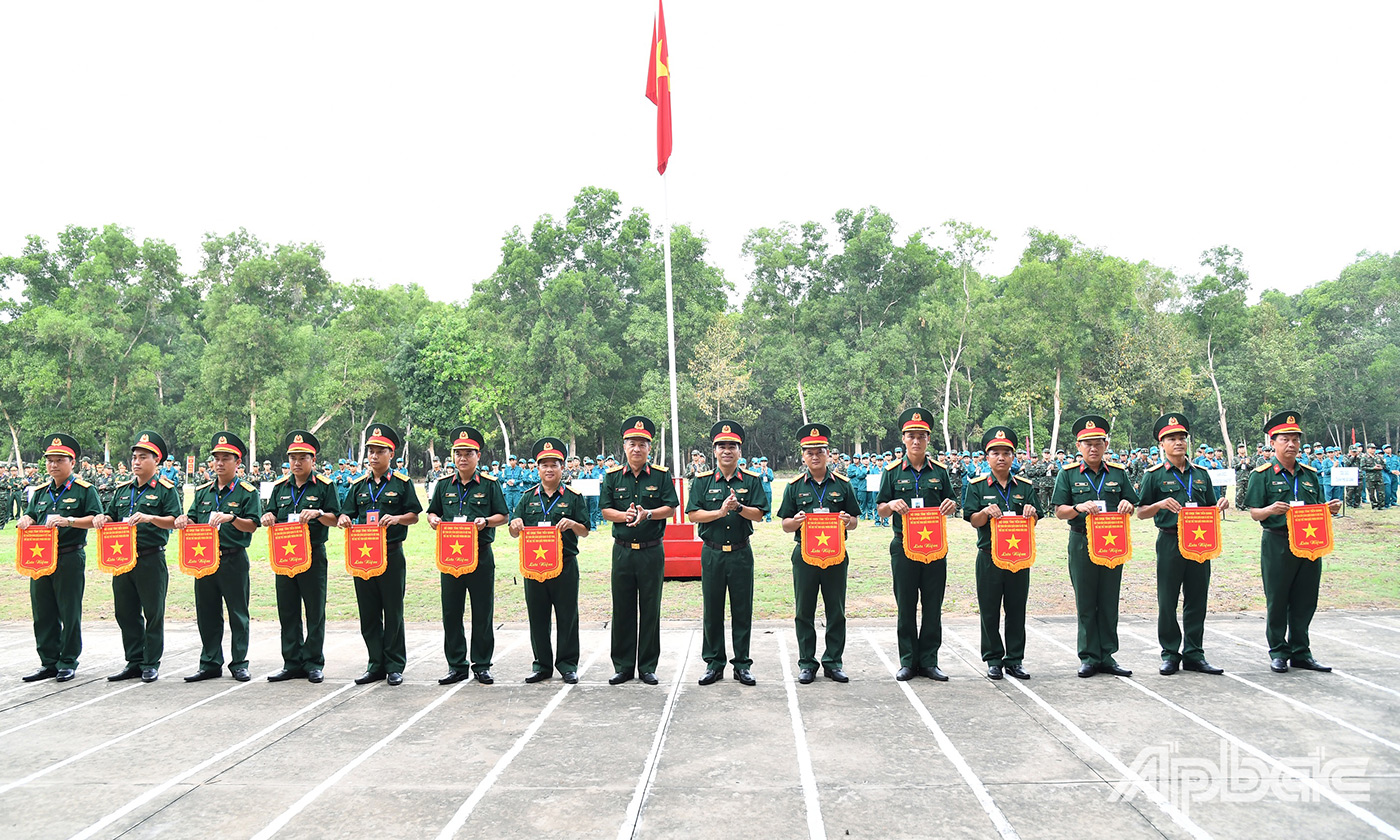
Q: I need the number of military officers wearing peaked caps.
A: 15